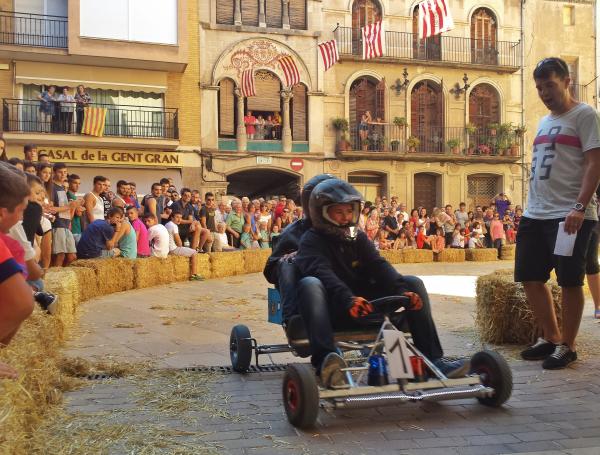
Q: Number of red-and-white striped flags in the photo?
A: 5